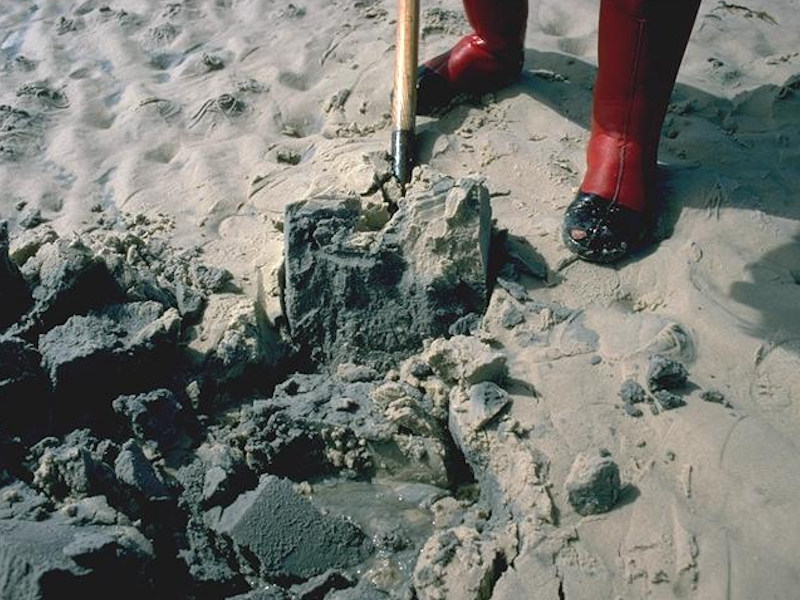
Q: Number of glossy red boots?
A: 2